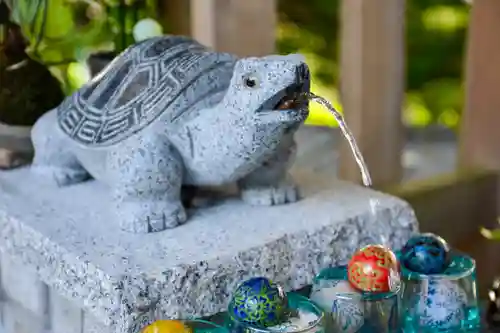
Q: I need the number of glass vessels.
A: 4